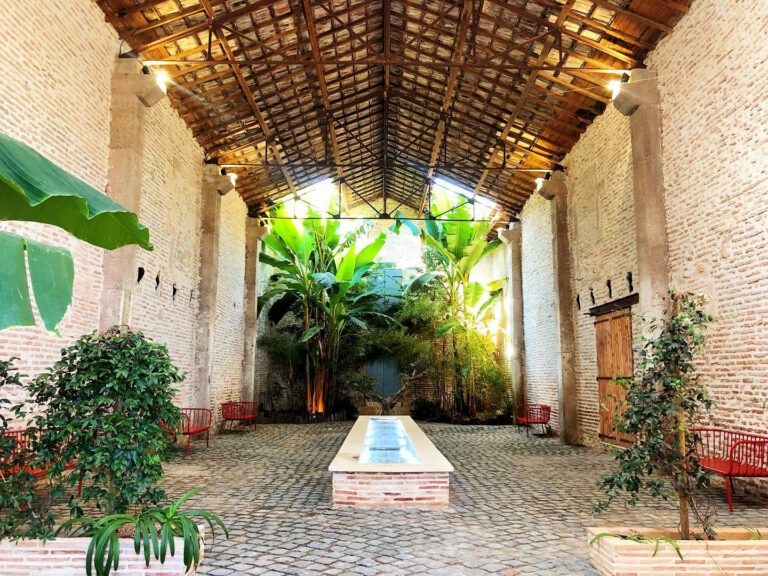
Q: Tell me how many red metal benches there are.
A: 5